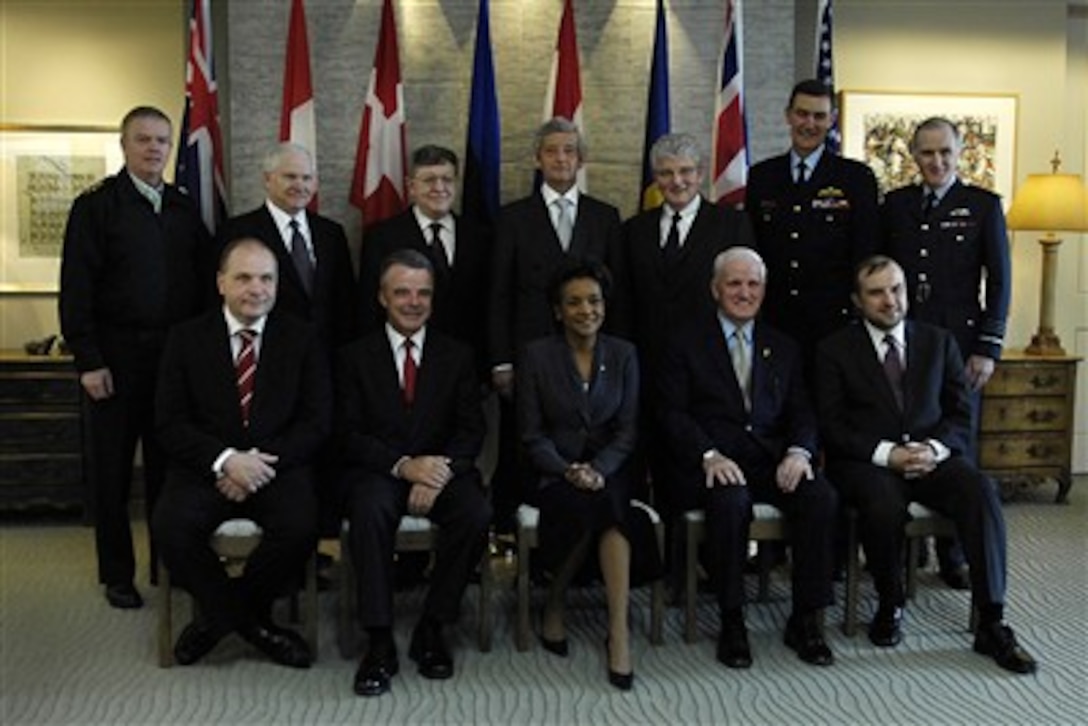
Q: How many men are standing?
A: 7